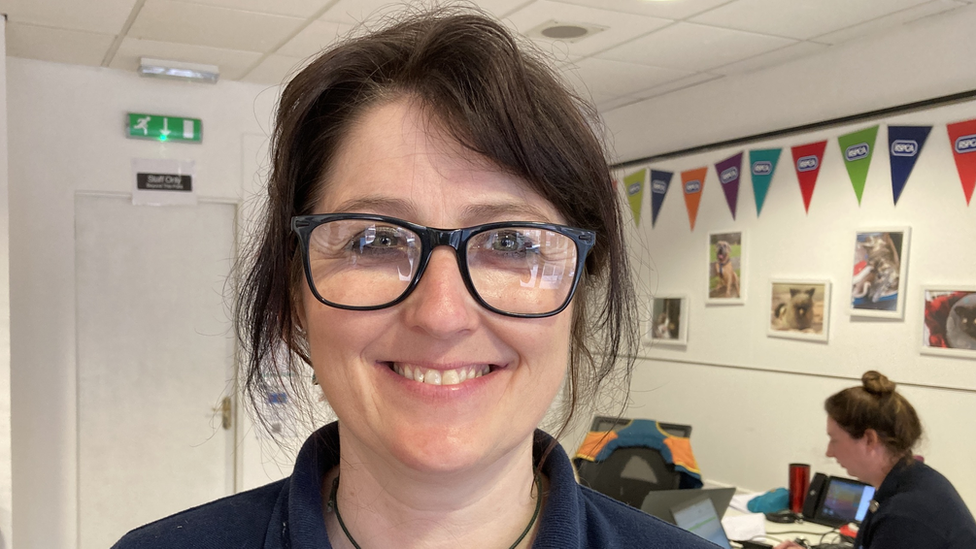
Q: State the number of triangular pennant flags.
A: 9